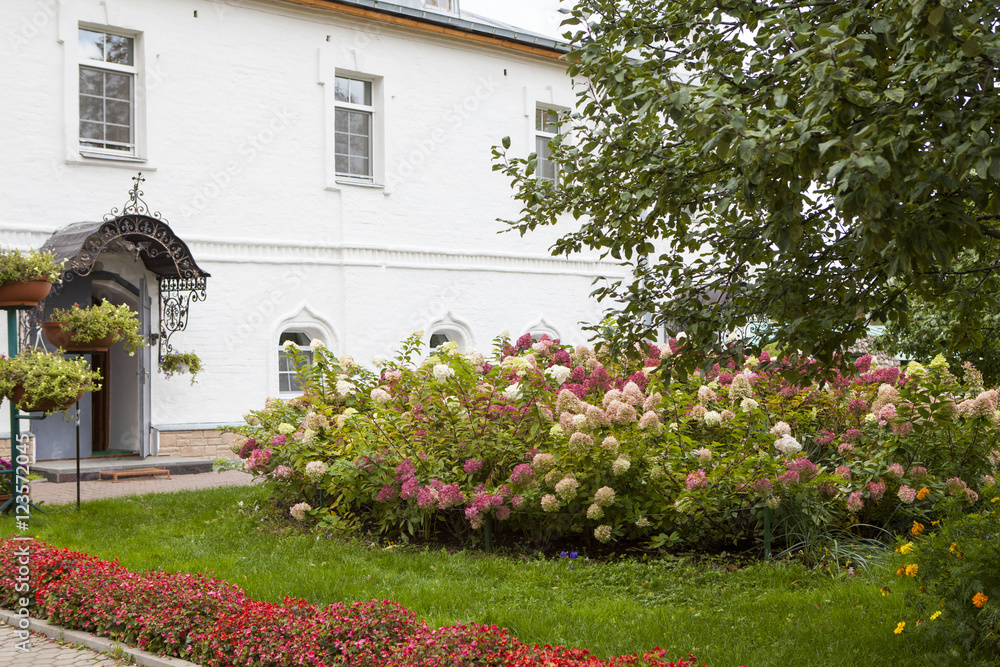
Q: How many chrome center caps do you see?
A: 0